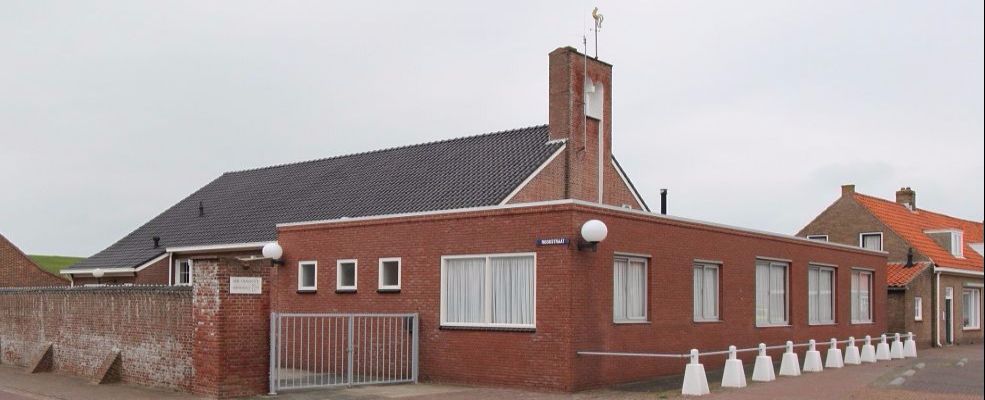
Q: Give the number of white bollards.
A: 11